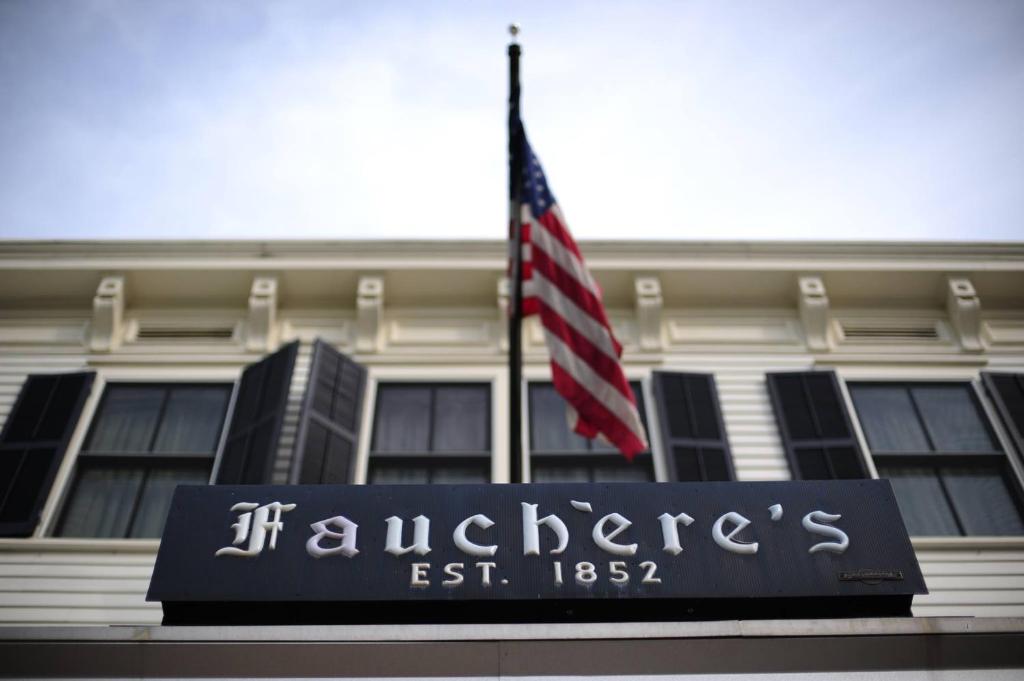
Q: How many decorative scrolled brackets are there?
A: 7